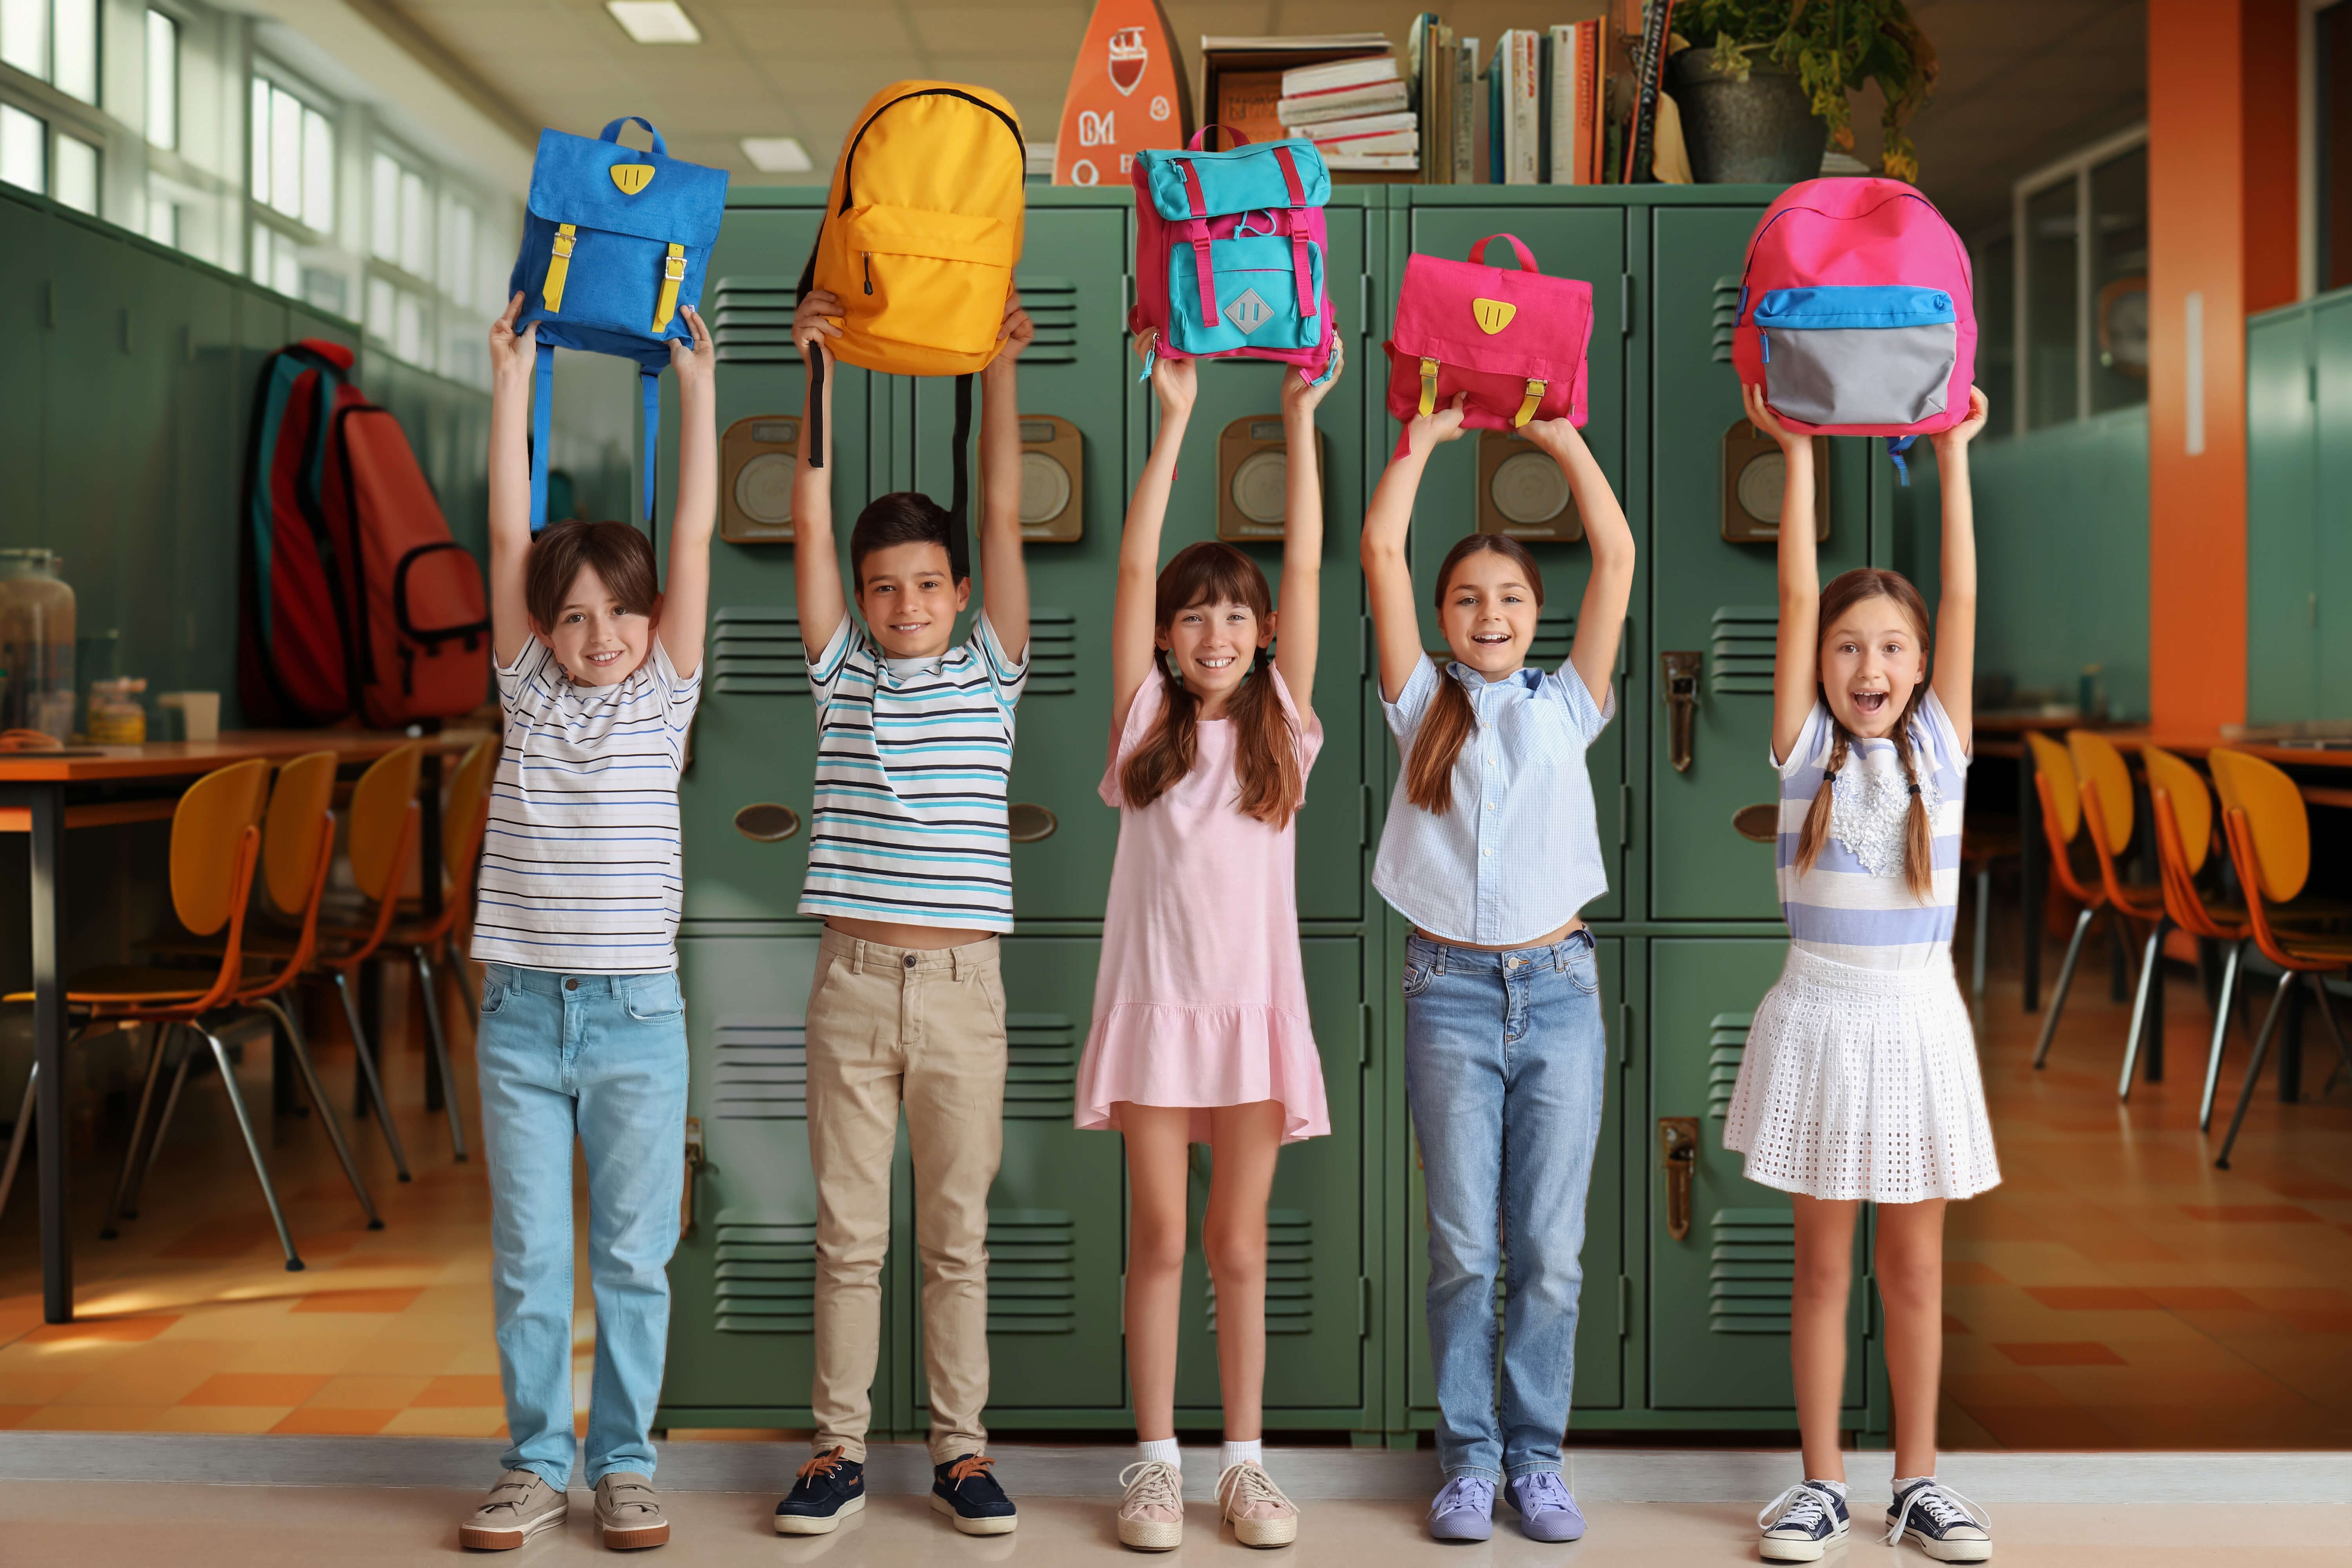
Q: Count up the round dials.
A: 5